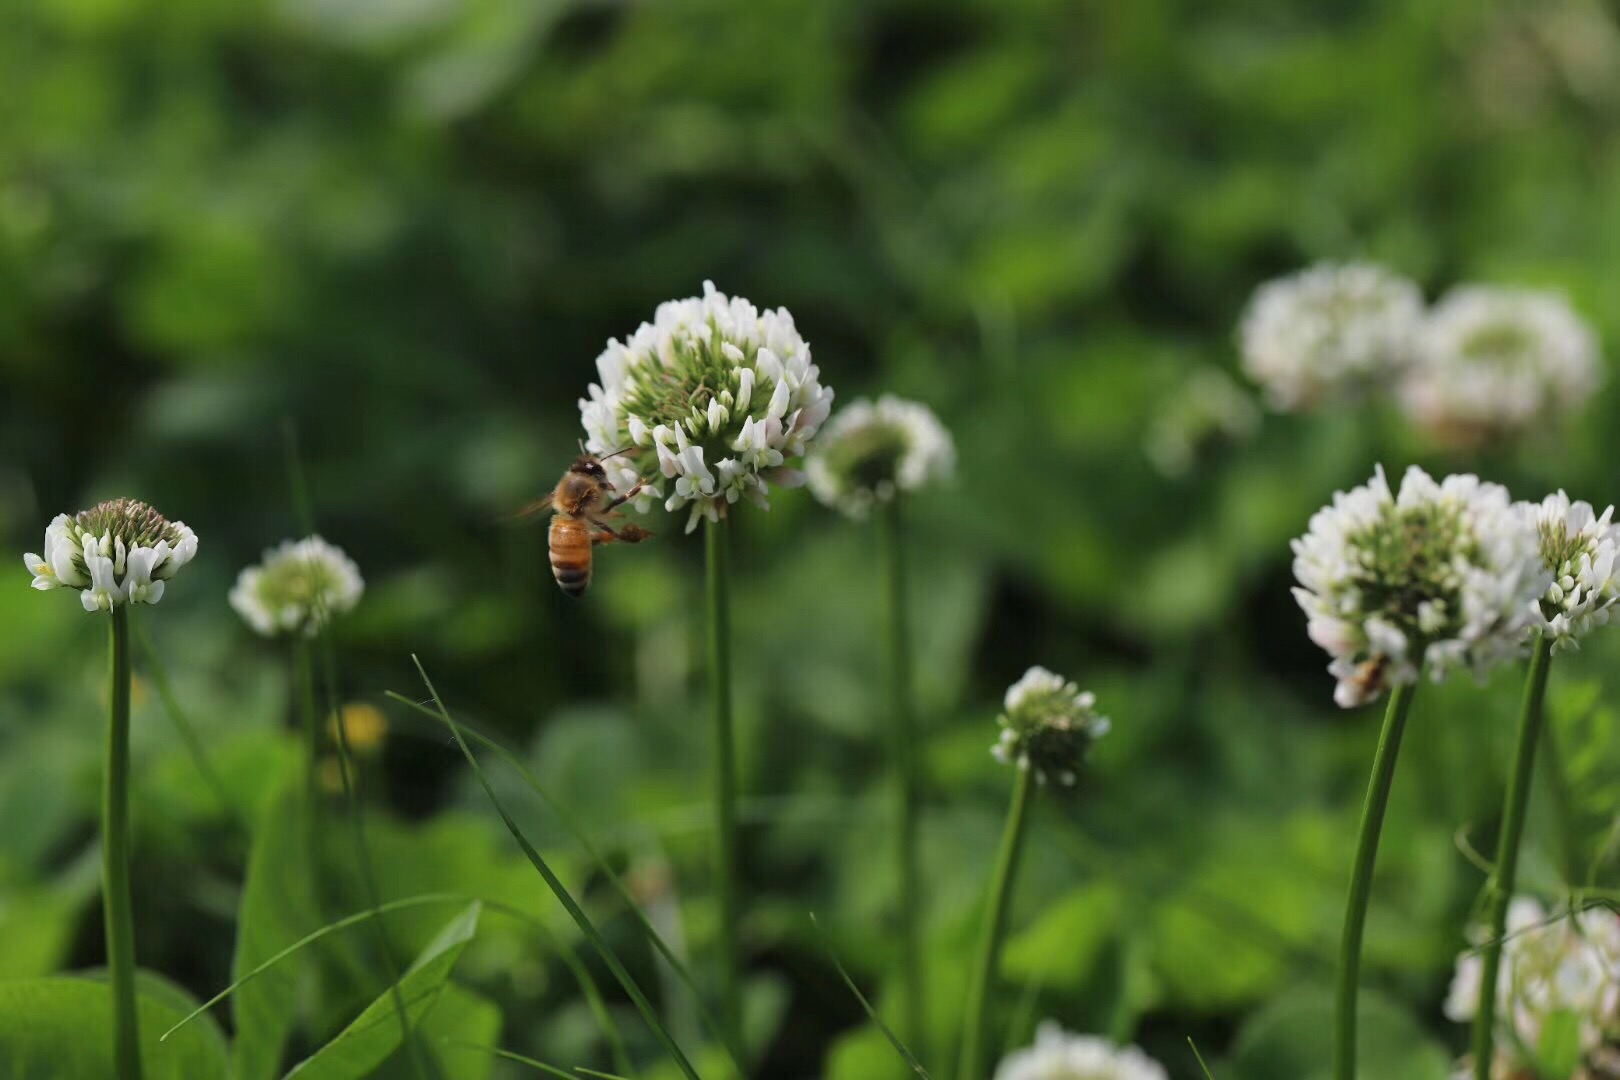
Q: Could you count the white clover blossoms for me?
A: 12